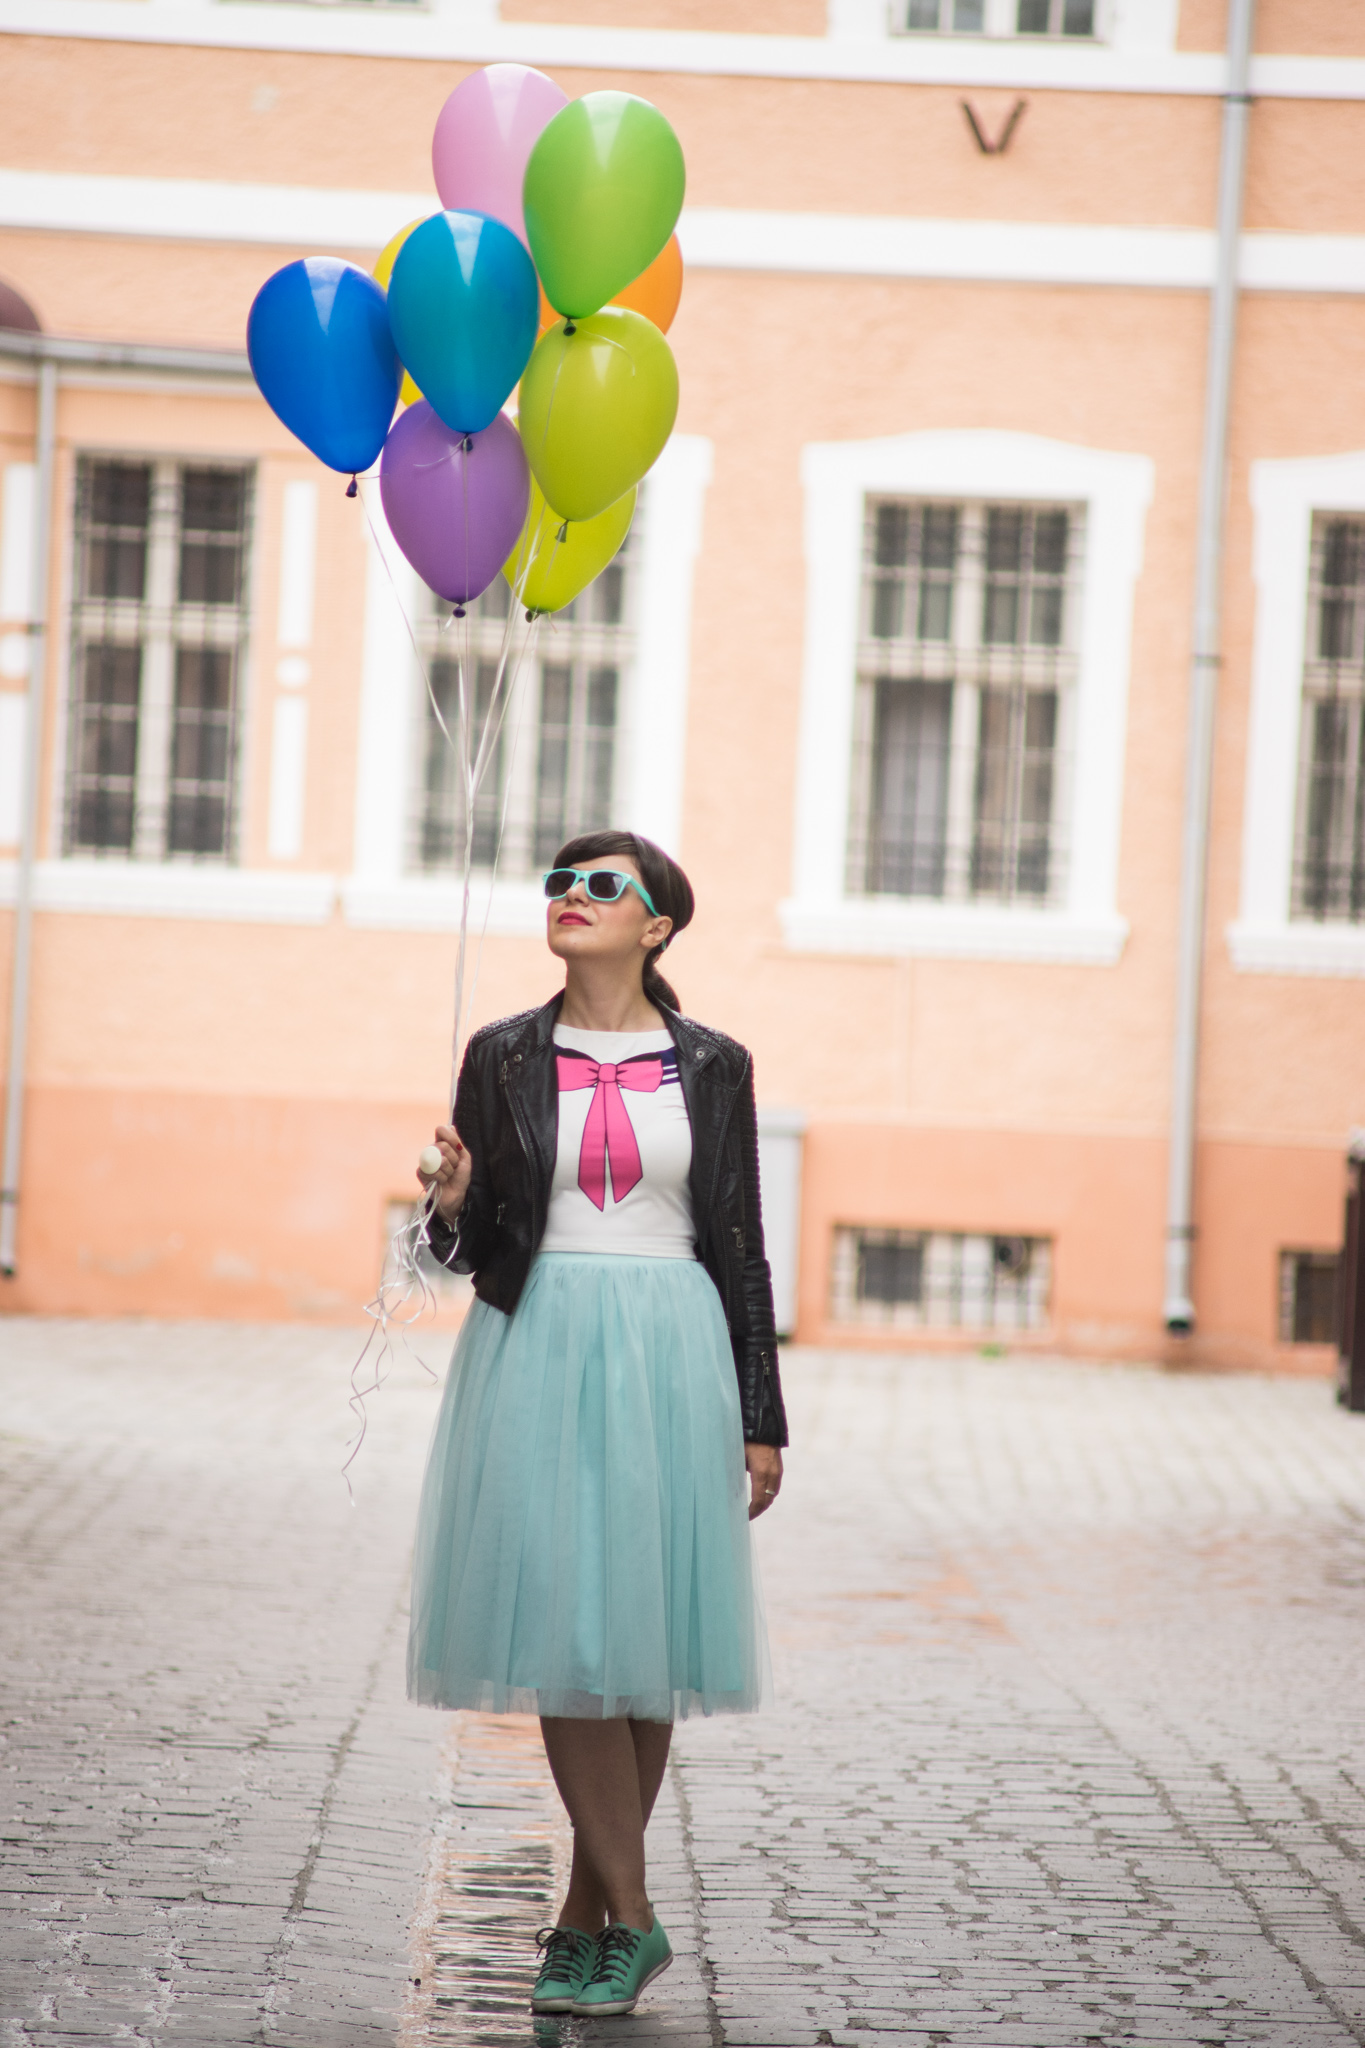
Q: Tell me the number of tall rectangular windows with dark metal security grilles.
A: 4